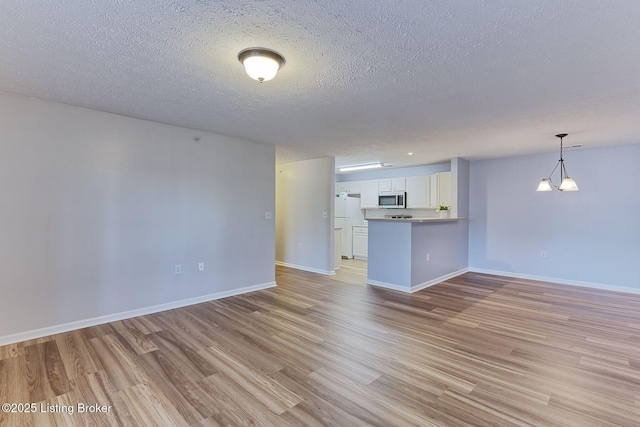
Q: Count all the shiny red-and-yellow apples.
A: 0